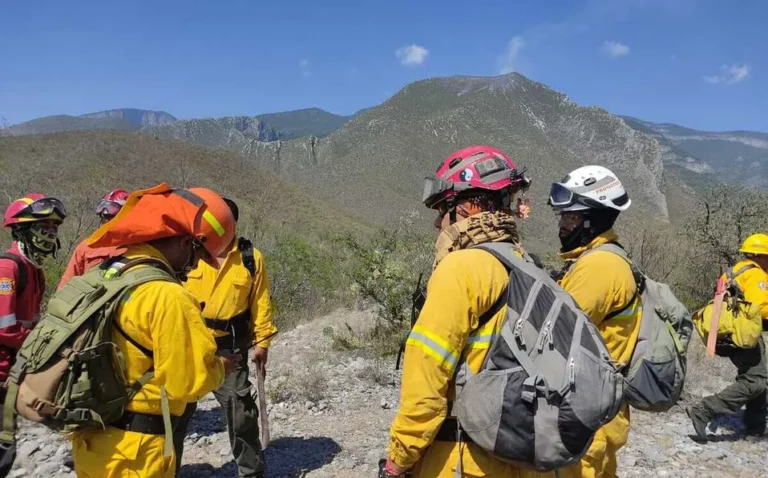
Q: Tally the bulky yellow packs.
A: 1